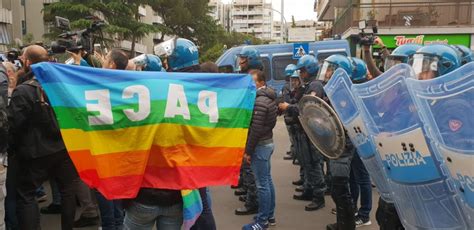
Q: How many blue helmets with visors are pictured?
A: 11